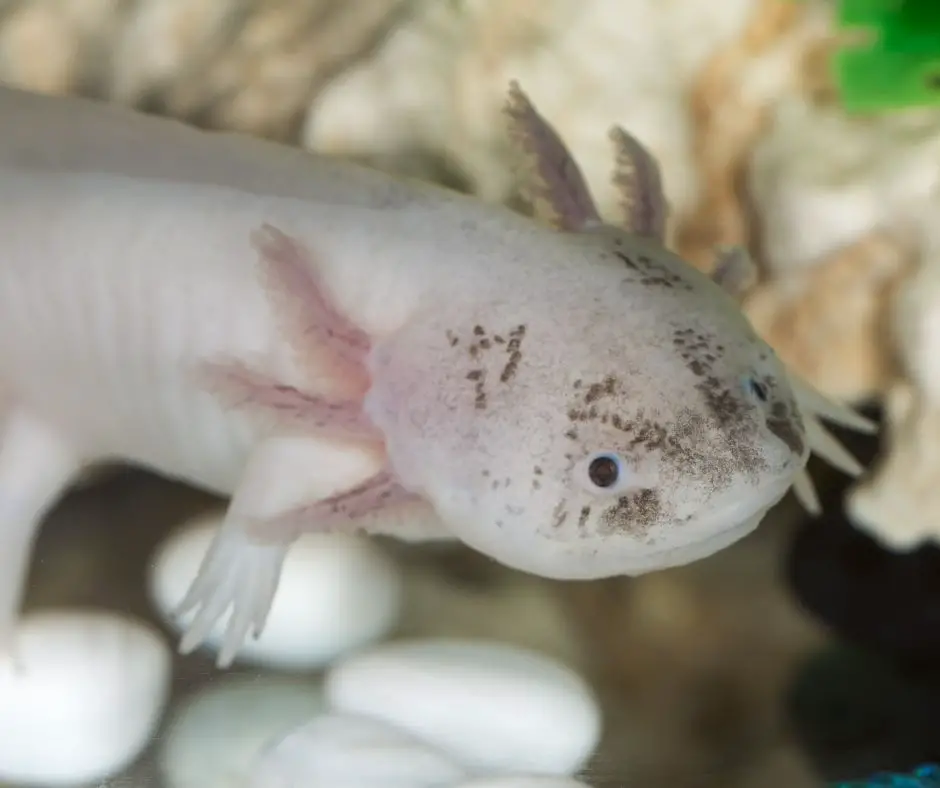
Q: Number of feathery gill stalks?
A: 6